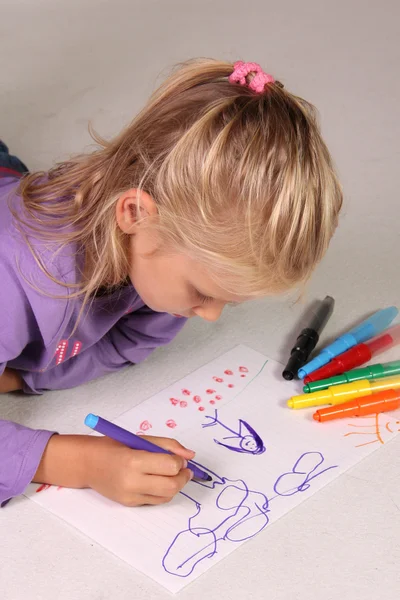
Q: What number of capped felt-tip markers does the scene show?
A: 6